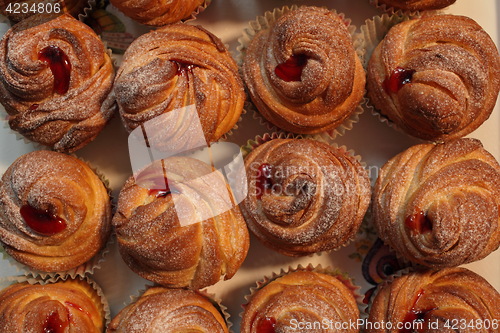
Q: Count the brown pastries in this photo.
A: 15